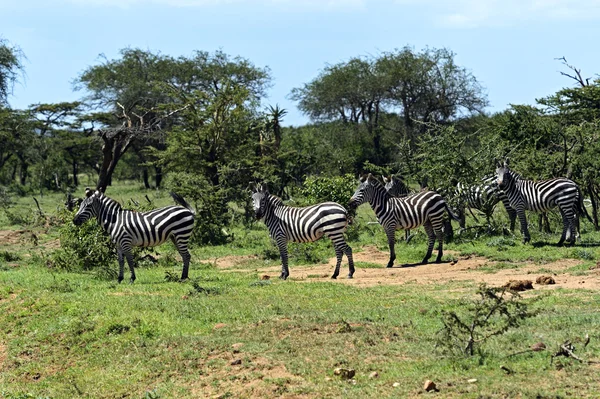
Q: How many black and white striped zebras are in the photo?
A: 6